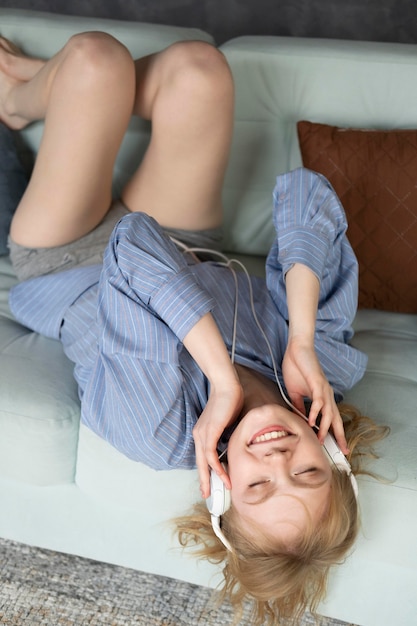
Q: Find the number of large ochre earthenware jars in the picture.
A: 0